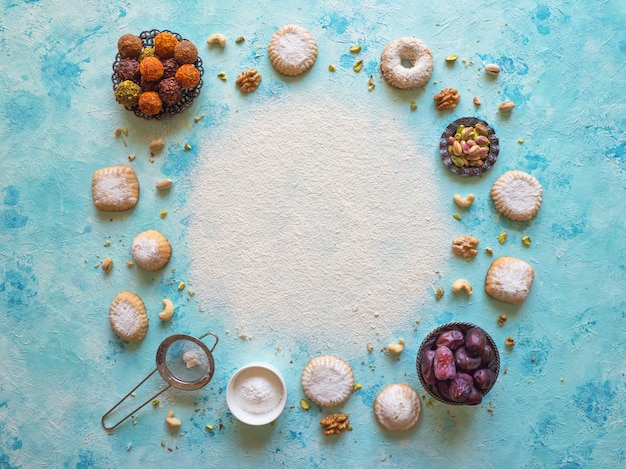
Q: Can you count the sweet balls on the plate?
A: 12